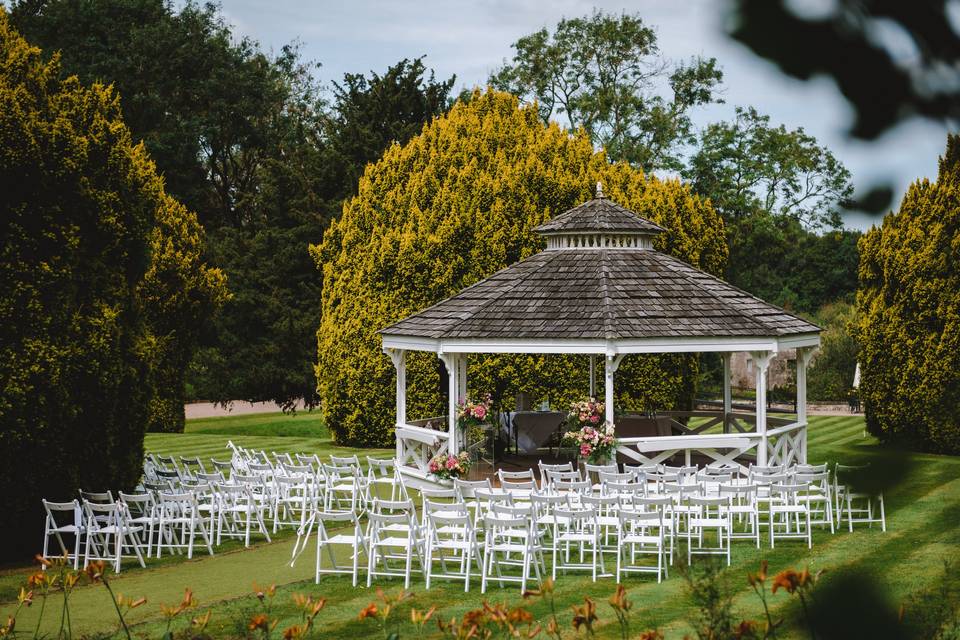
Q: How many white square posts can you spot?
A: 8